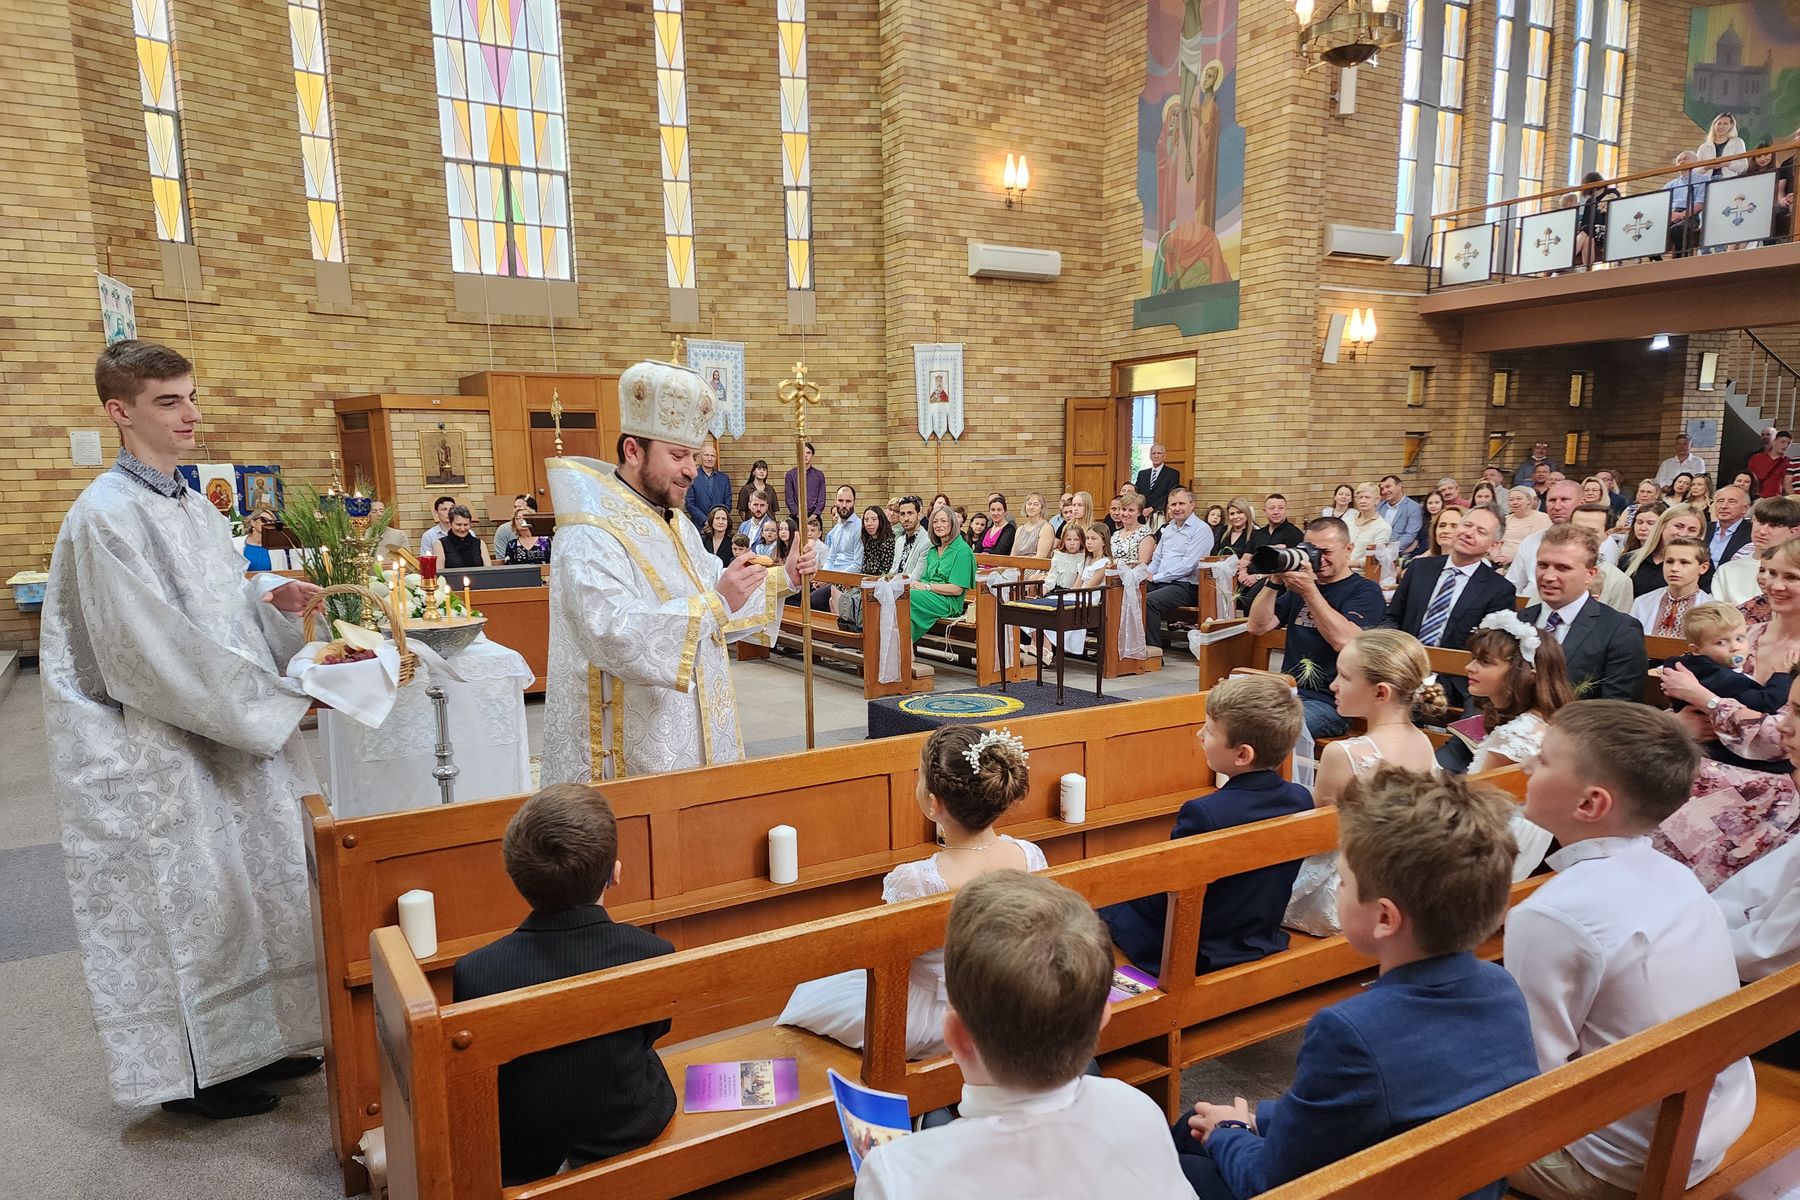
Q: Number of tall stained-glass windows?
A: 8